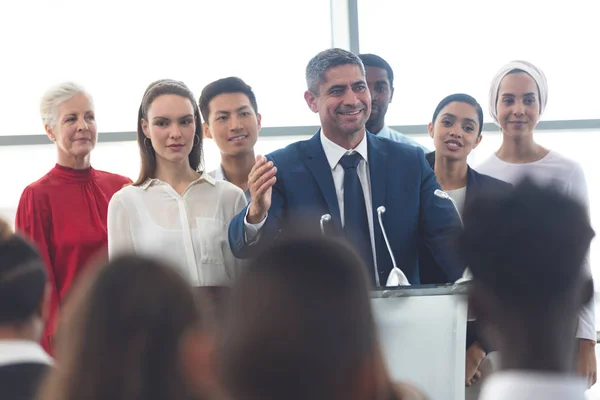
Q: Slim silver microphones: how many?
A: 3